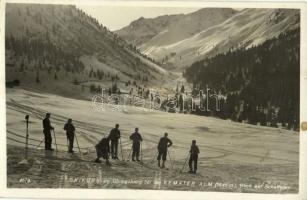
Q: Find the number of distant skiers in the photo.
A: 7